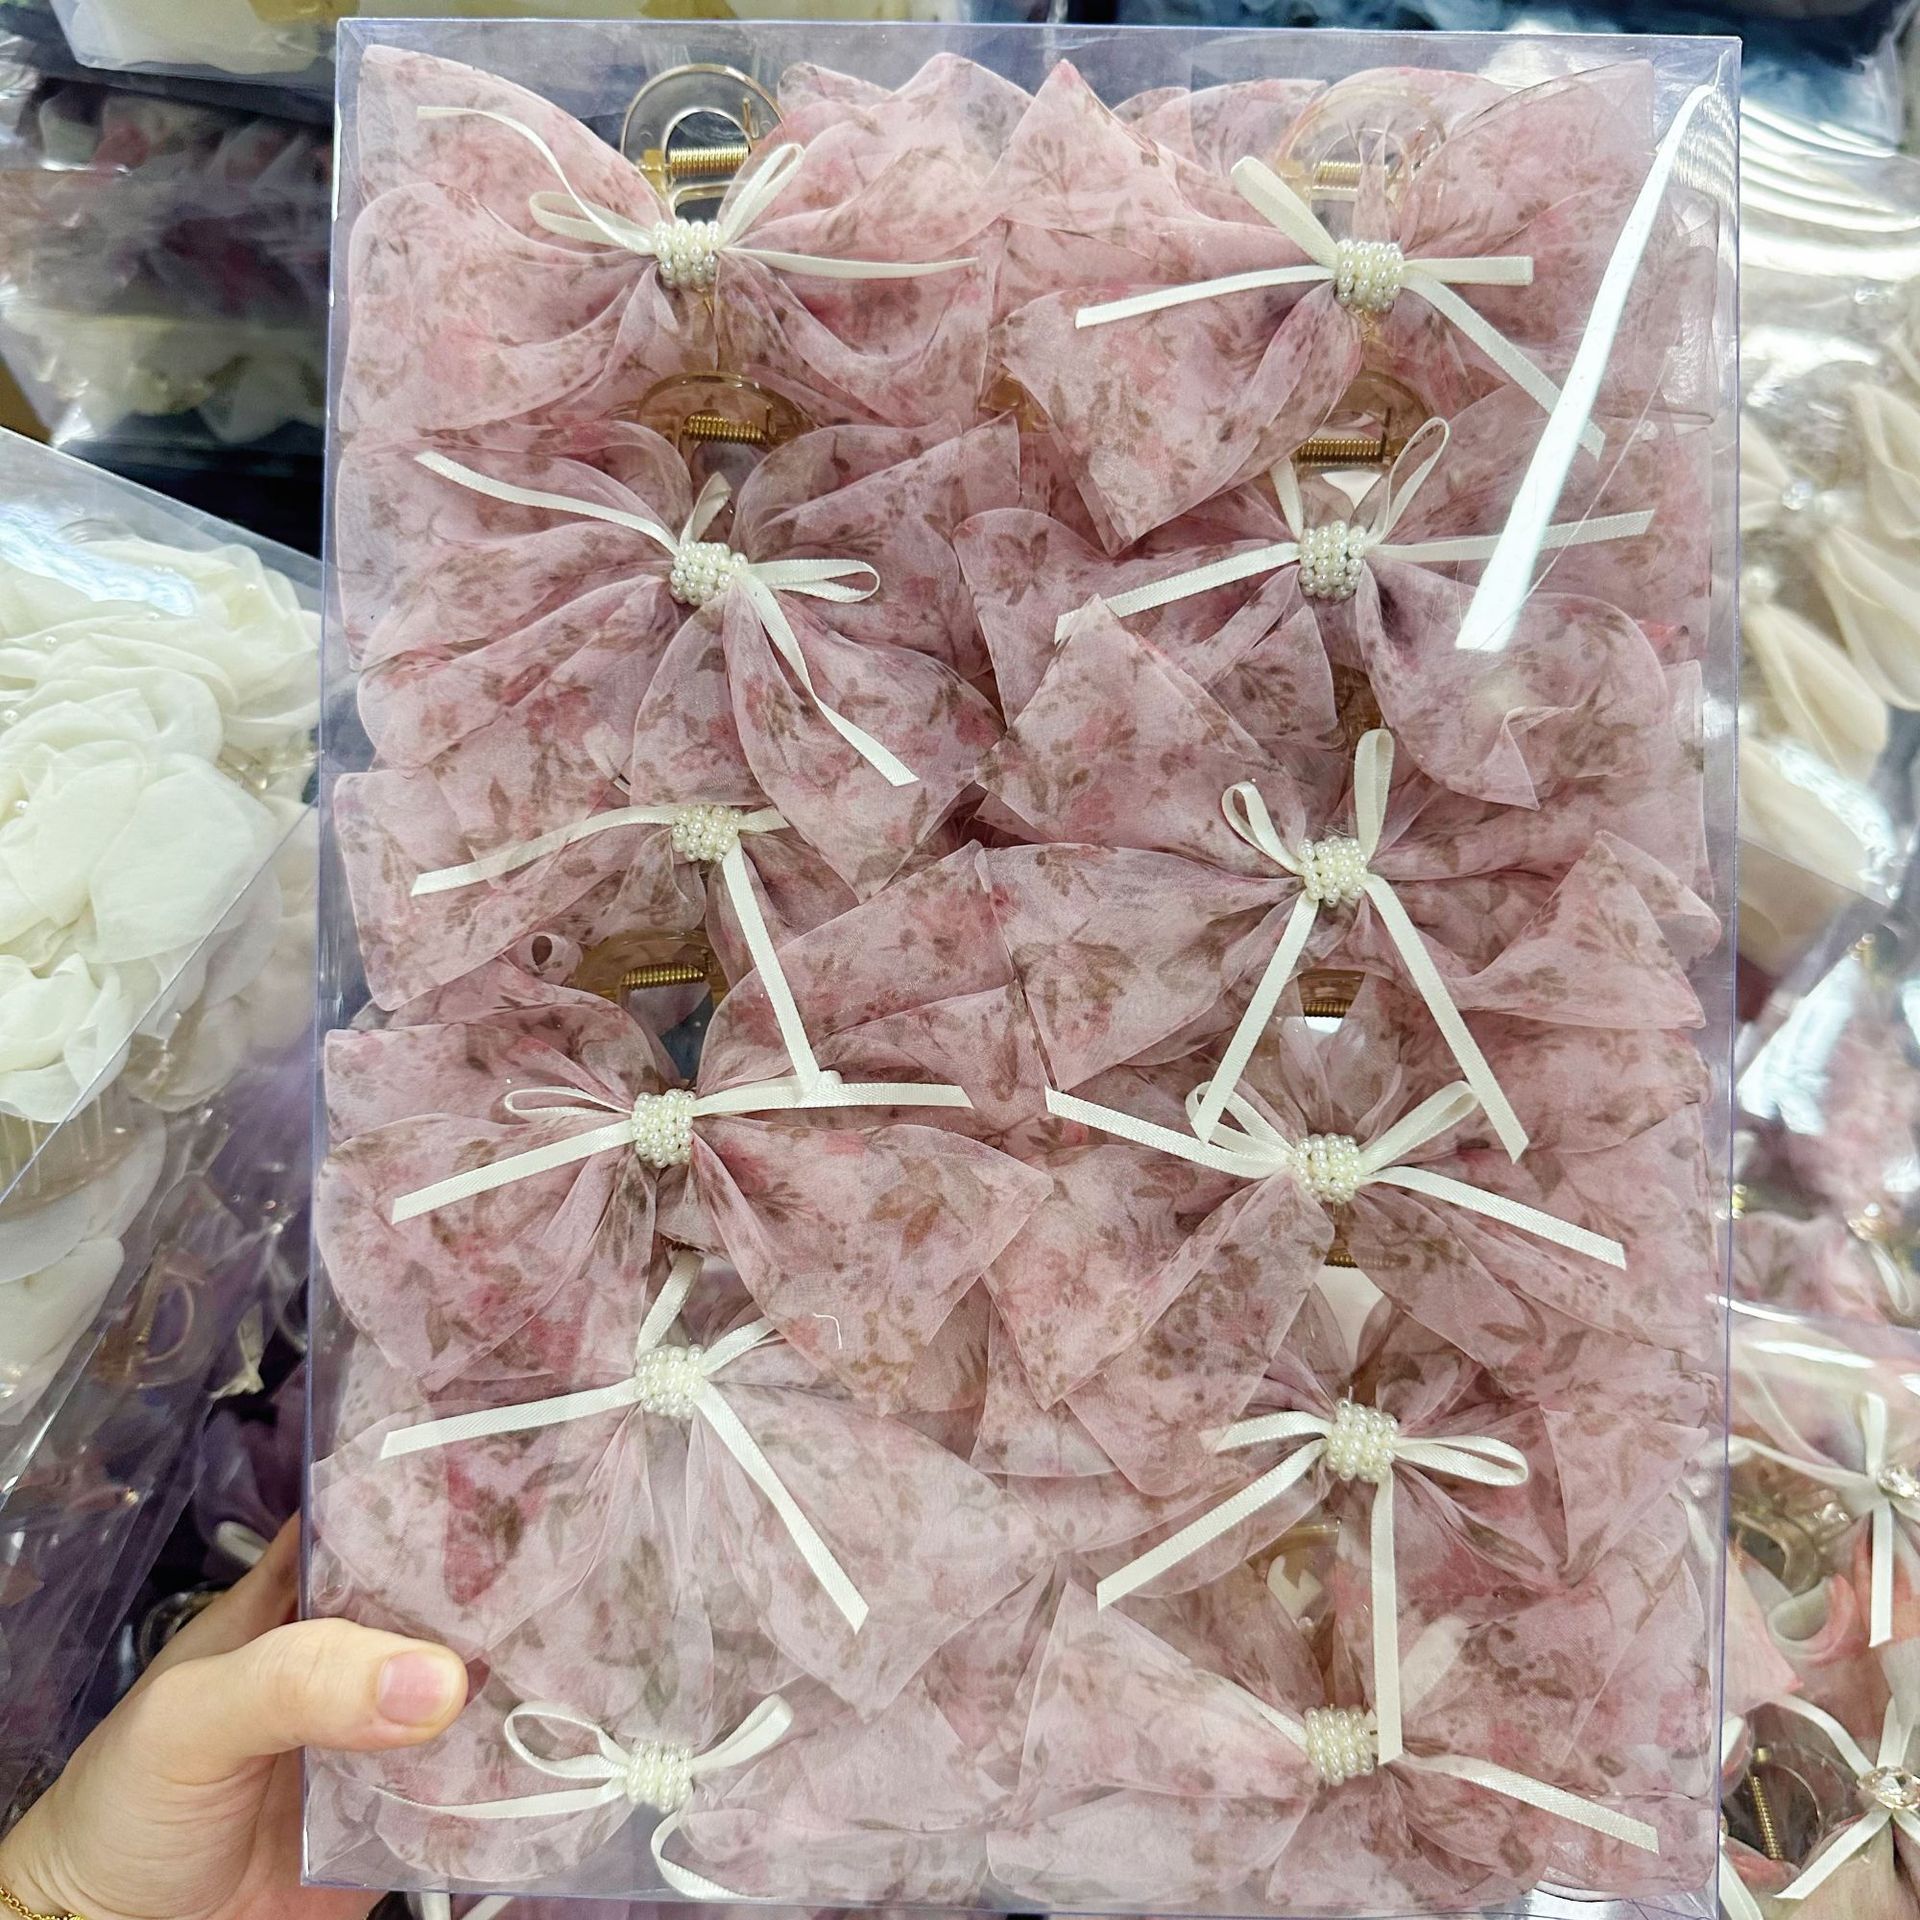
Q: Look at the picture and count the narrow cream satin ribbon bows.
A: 12